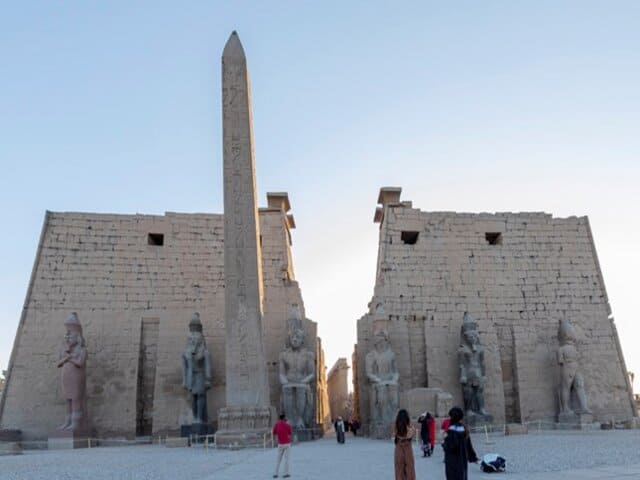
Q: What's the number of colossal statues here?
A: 6